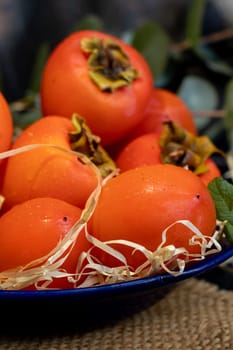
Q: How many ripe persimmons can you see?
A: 7